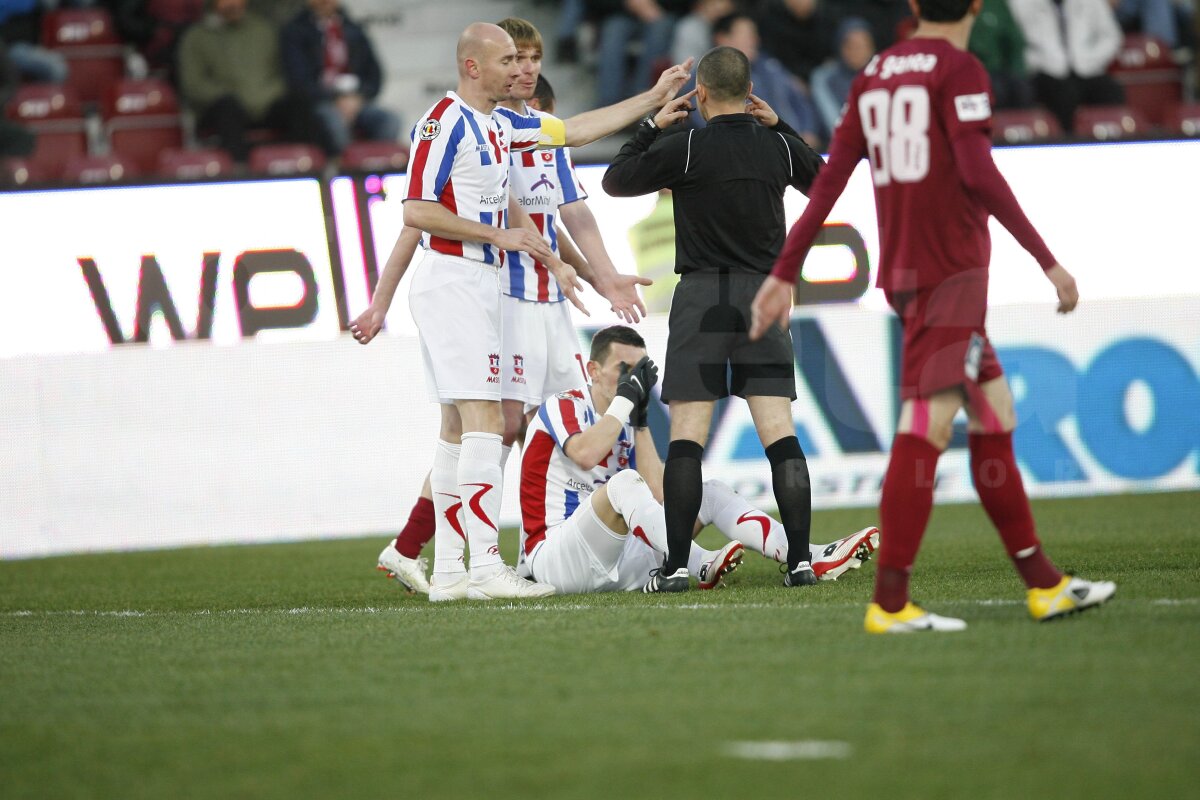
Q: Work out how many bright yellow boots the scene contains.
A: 2